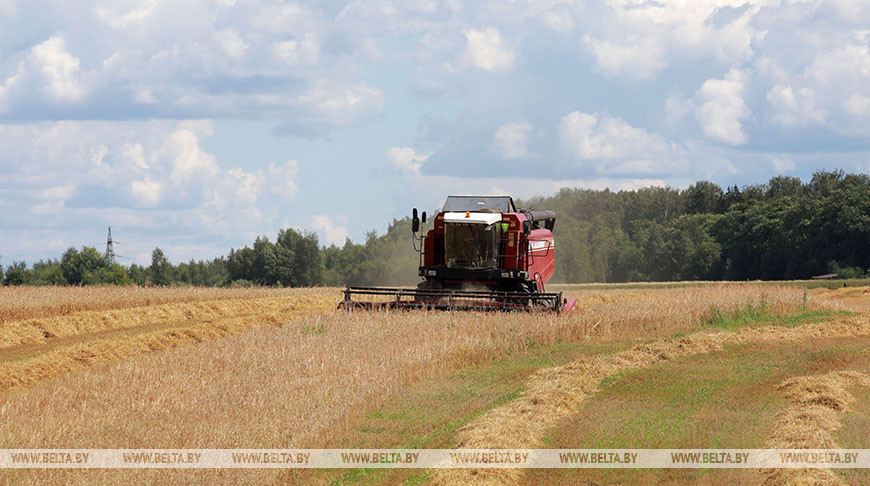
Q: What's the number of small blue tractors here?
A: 0